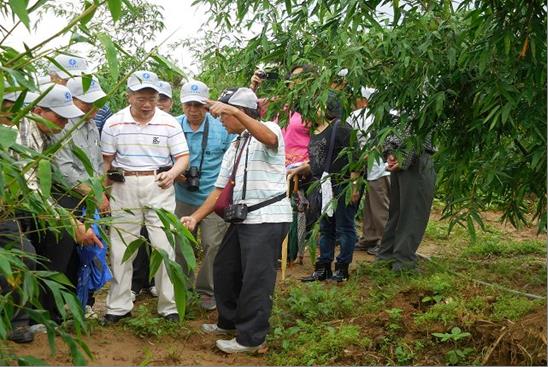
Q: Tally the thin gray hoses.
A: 1